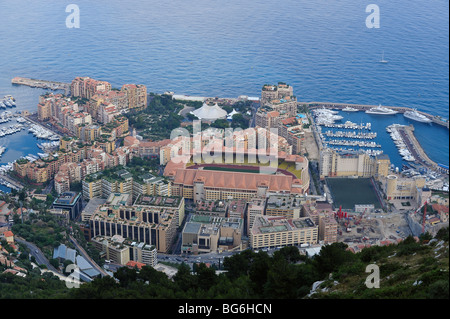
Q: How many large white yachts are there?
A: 2